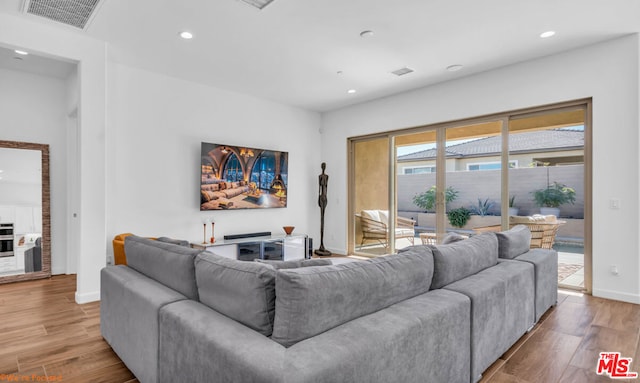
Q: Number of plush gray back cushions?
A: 5